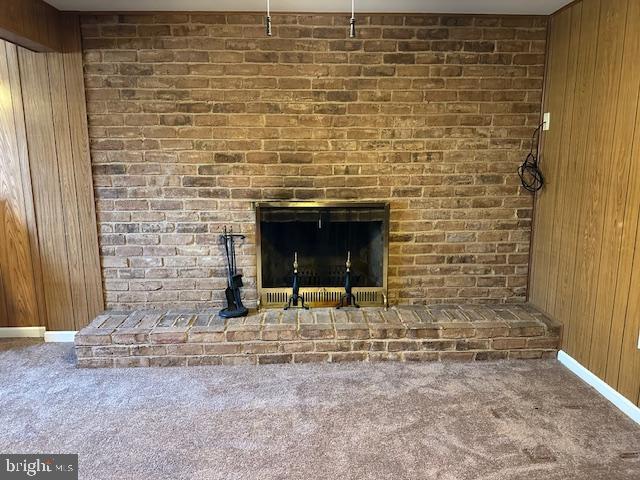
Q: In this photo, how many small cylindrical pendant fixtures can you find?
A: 2